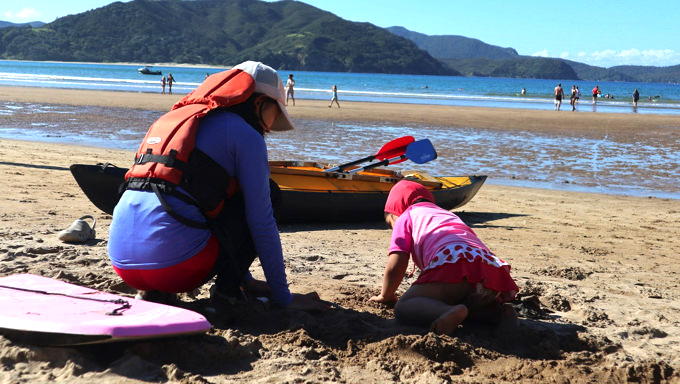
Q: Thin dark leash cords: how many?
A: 1